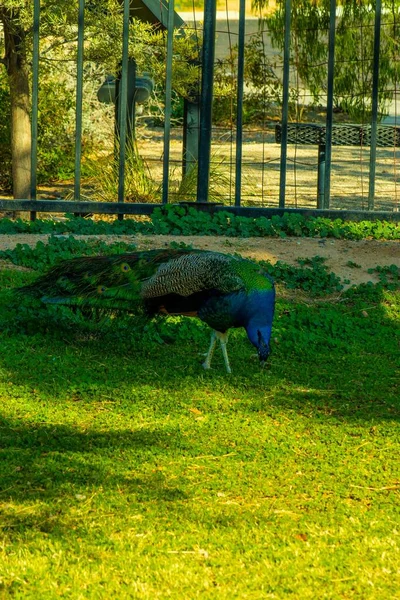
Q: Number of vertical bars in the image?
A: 9